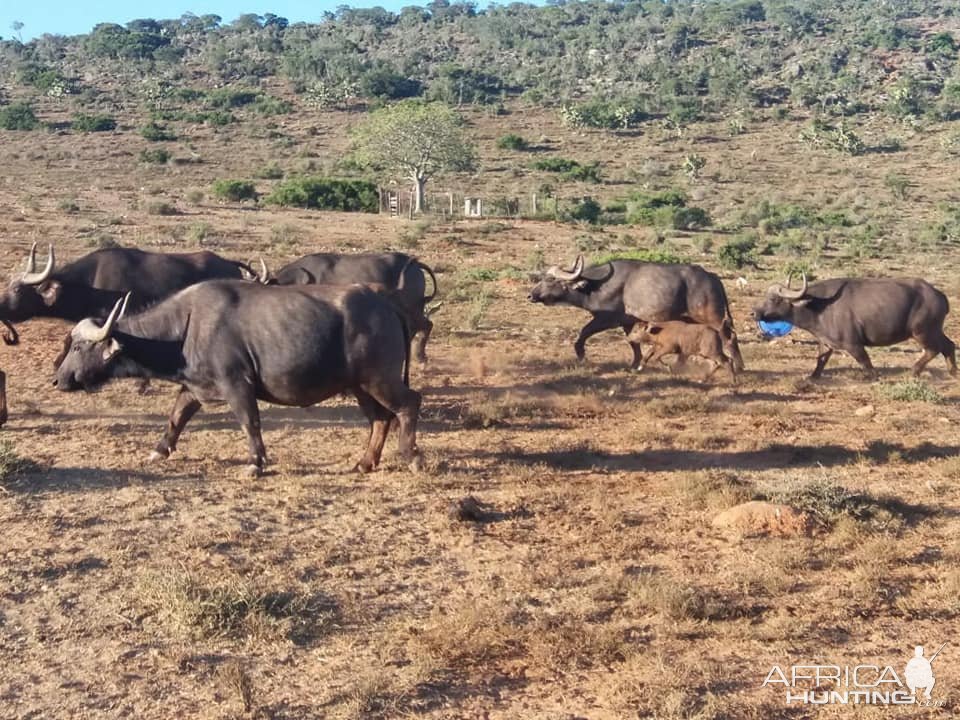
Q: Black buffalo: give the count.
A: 5